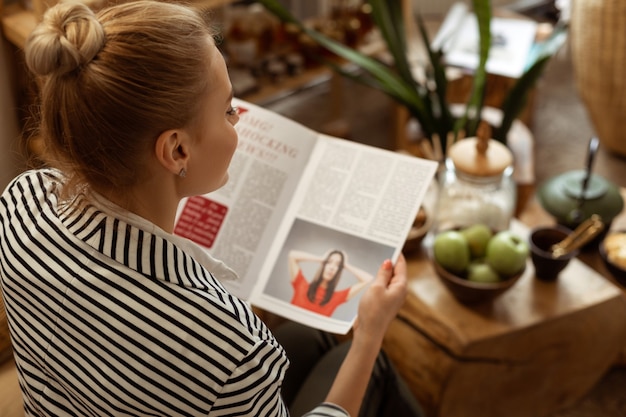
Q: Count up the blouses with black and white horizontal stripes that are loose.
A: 1